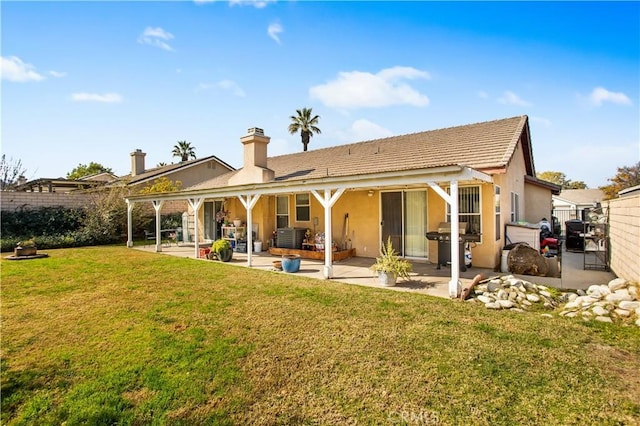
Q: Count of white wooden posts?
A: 6